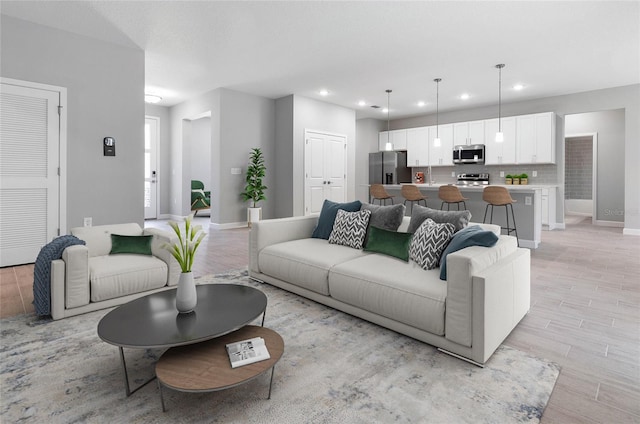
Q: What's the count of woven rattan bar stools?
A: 4